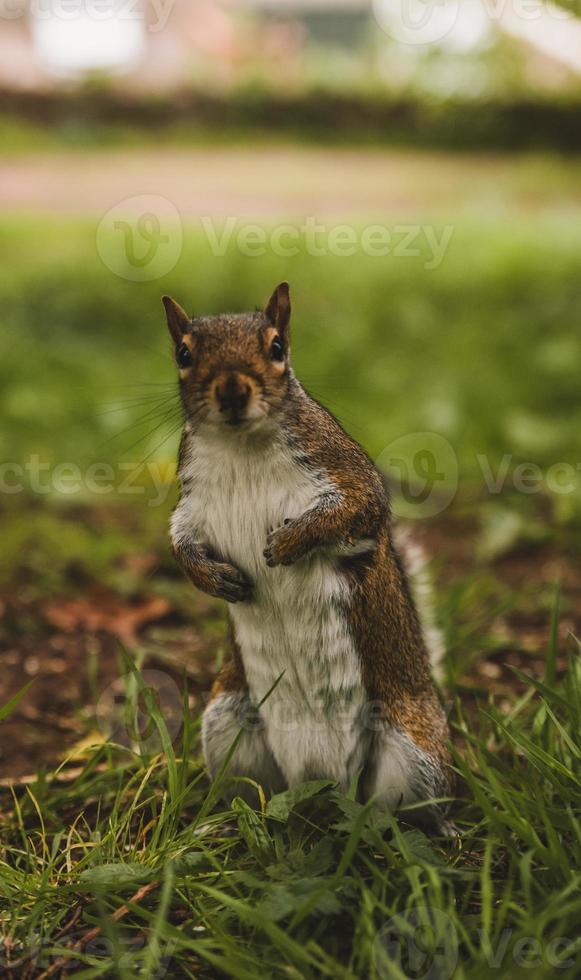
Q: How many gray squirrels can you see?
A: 1